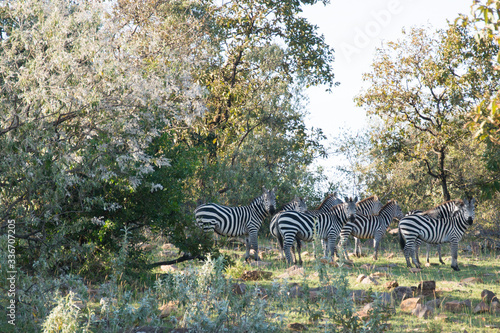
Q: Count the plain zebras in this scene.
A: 8